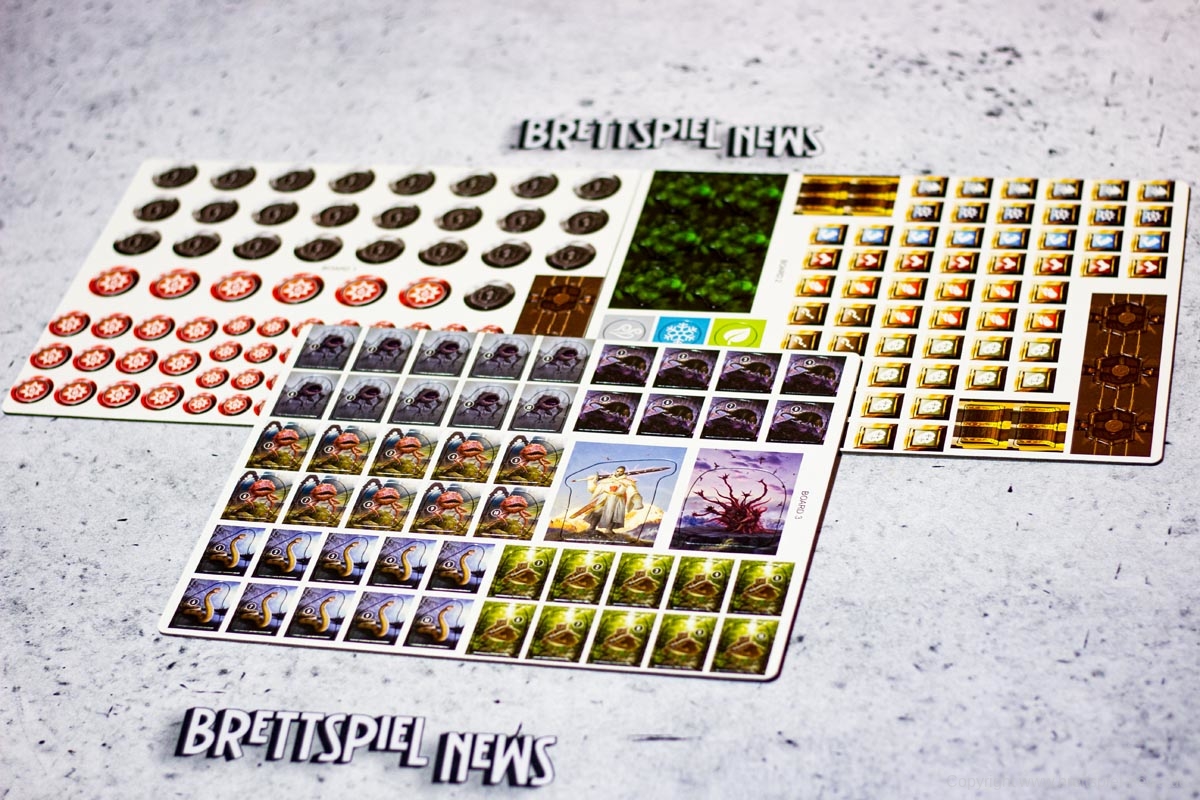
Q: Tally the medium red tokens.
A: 12